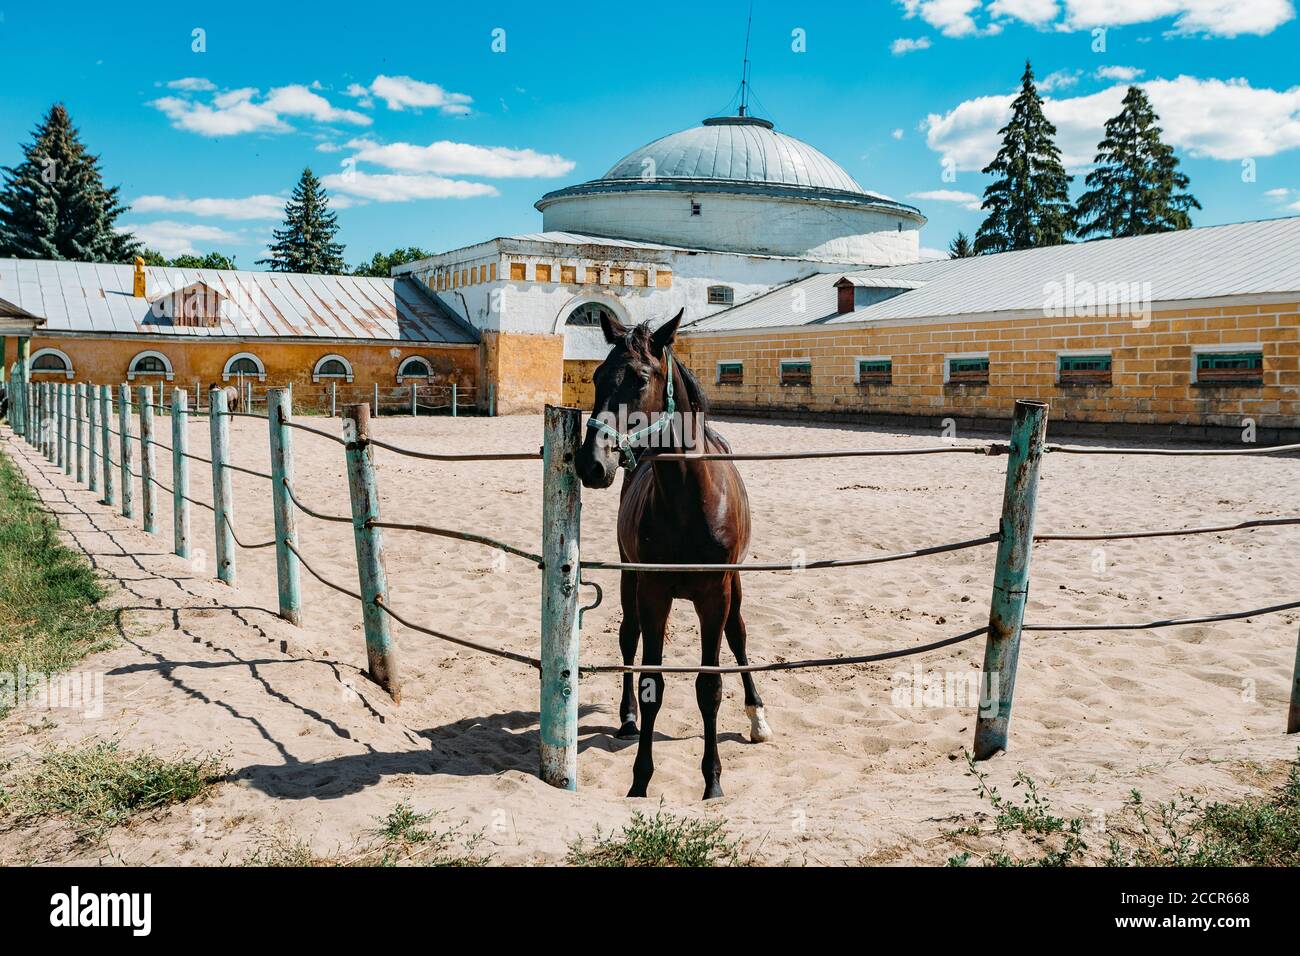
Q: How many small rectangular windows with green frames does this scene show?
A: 6